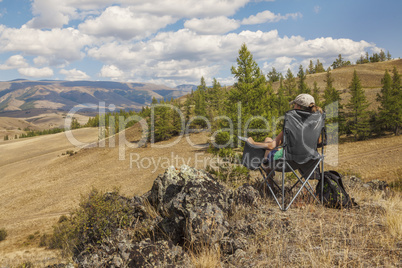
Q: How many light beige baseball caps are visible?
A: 1